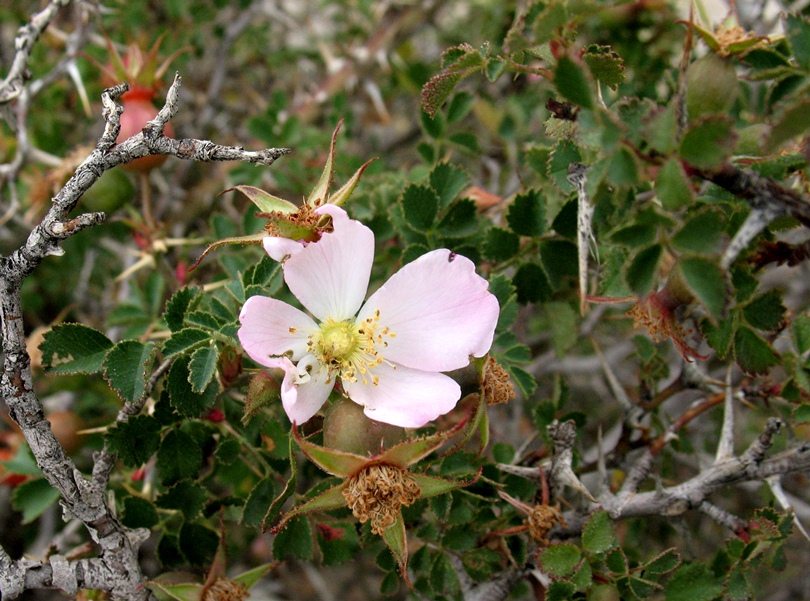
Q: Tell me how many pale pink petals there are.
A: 5